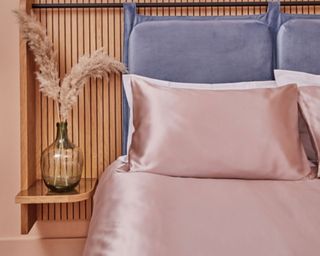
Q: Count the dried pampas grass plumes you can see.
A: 2